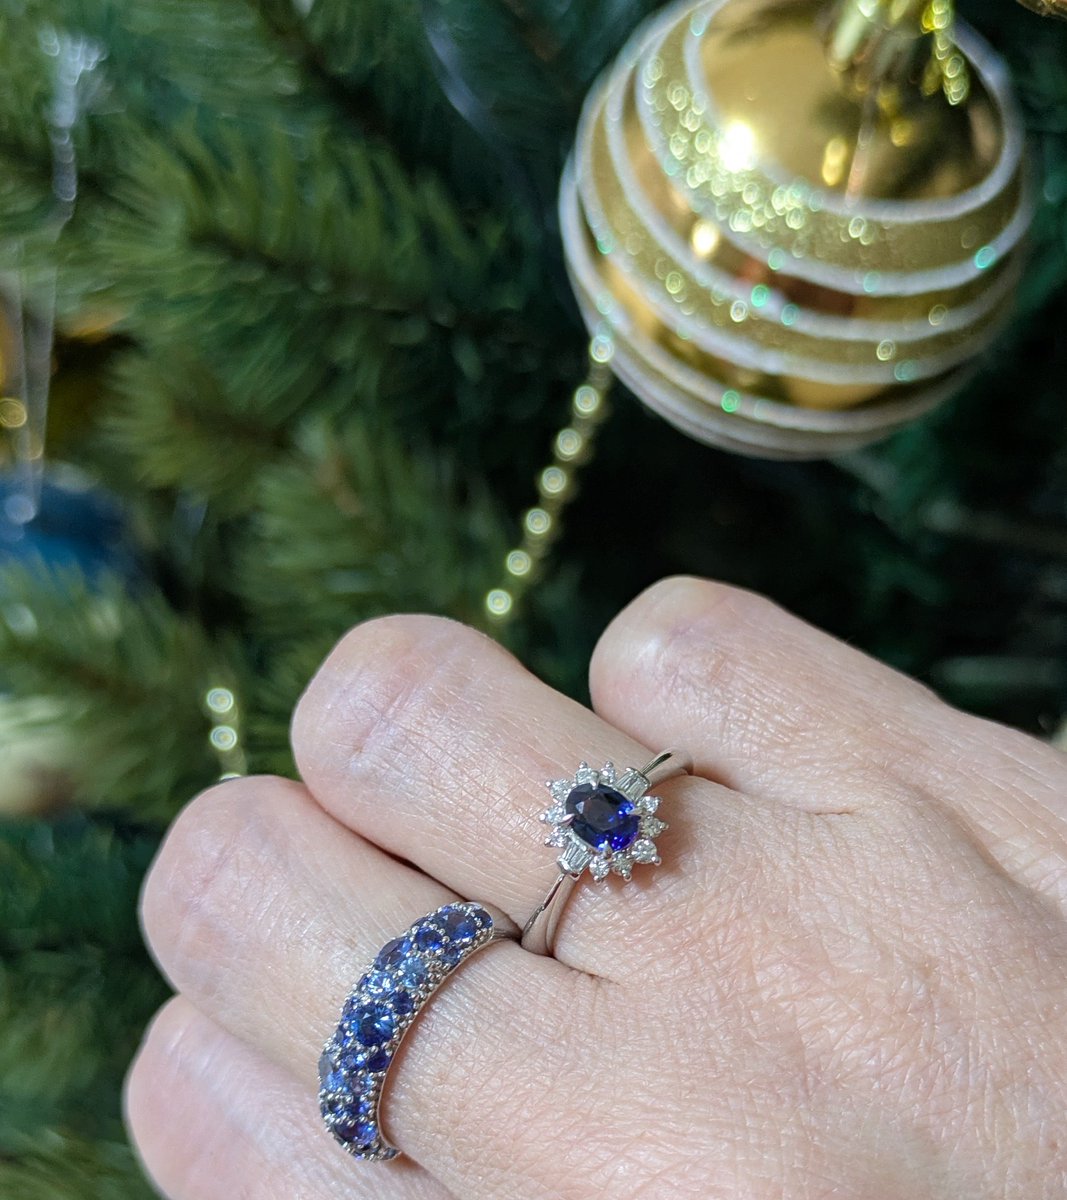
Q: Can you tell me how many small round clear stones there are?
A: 10